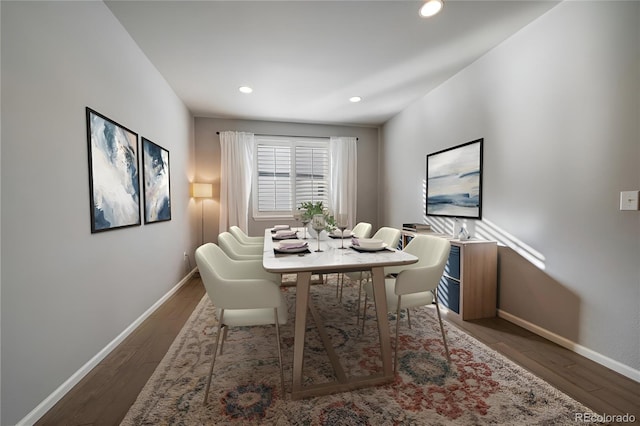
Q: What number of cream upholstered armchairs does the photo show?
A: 6